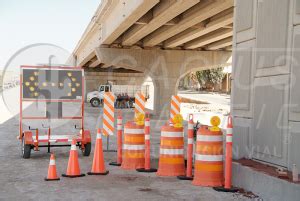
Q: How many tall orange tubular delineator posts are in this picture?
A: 4